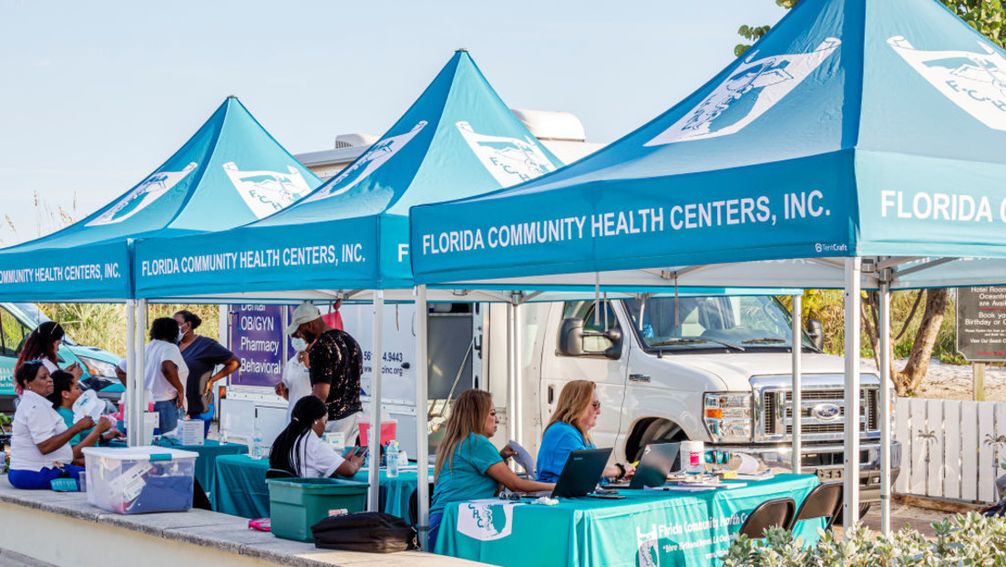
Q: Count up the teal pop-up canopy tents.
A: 3